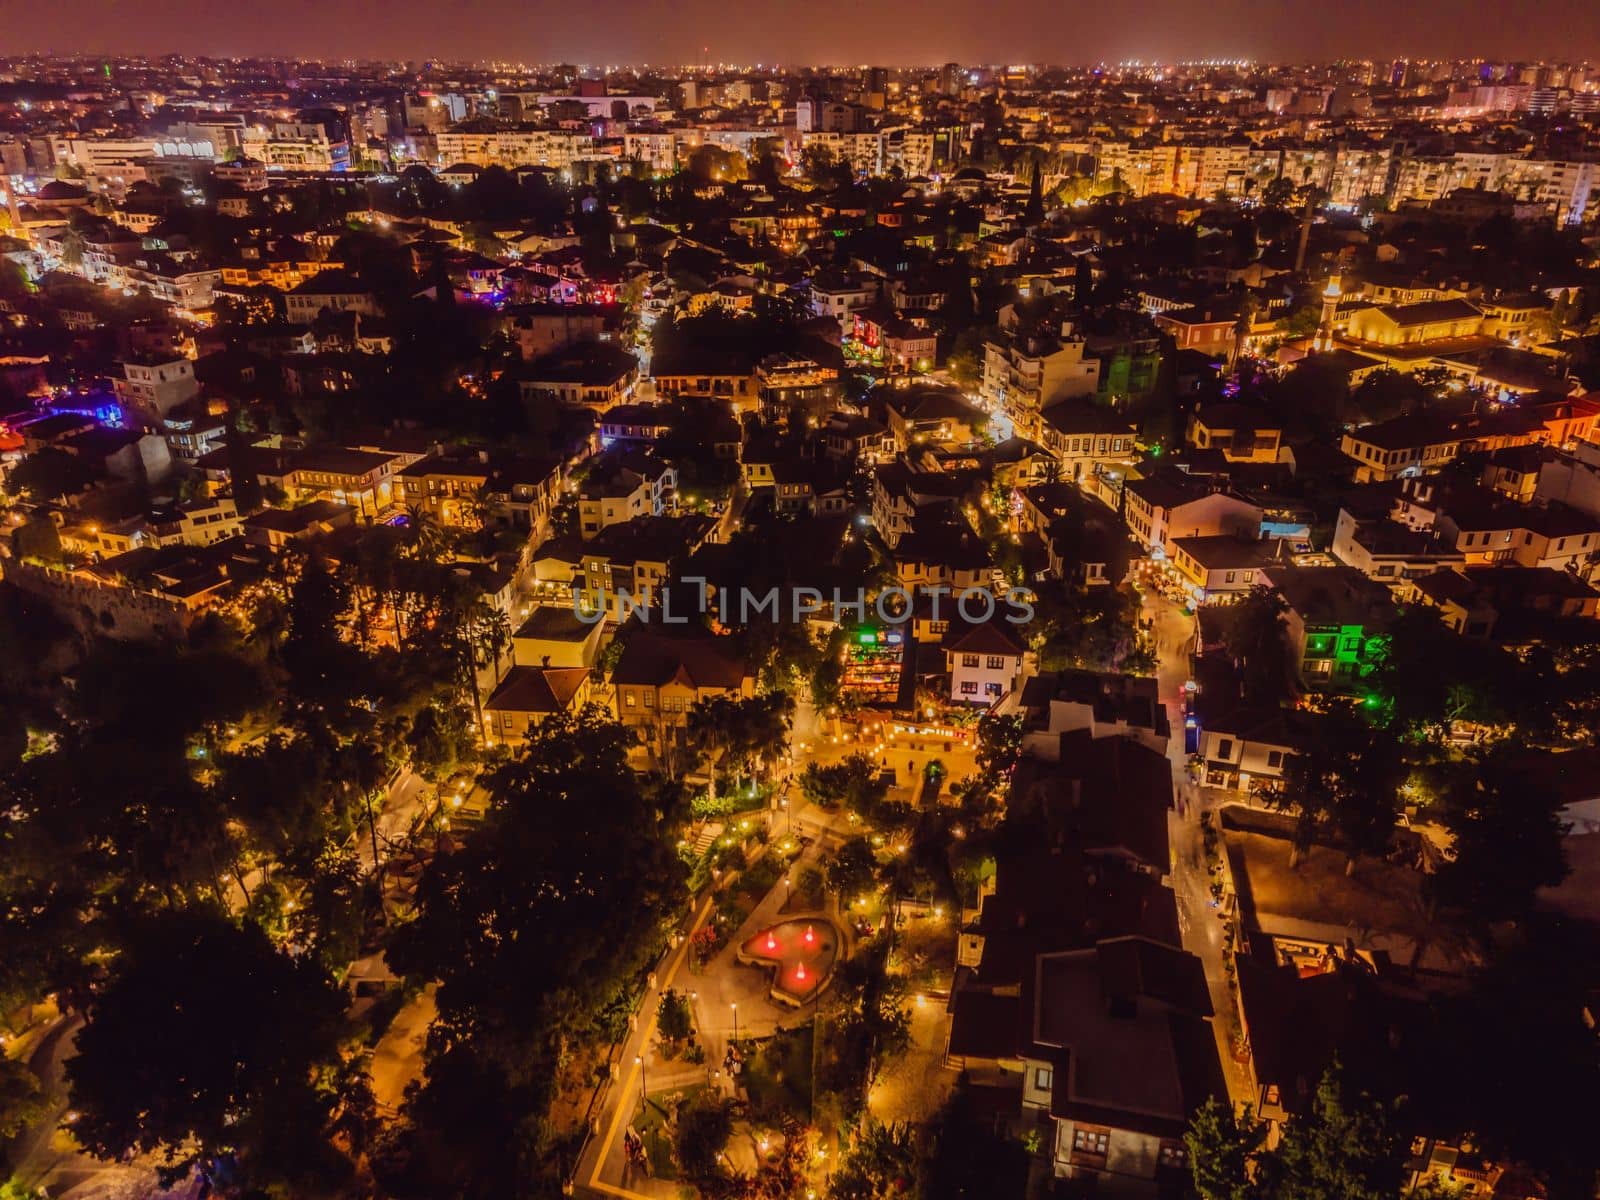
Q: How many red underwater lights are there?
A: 3